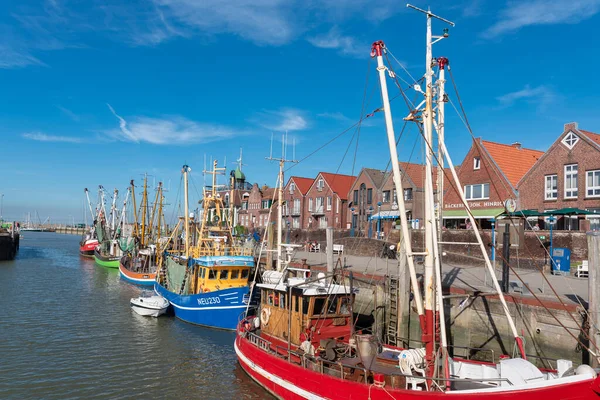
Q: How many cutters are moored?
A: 5